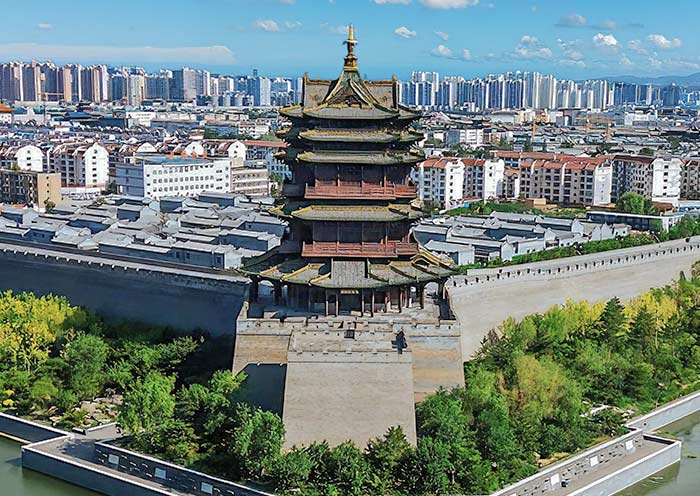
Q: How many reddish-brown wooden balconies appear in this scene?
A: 2